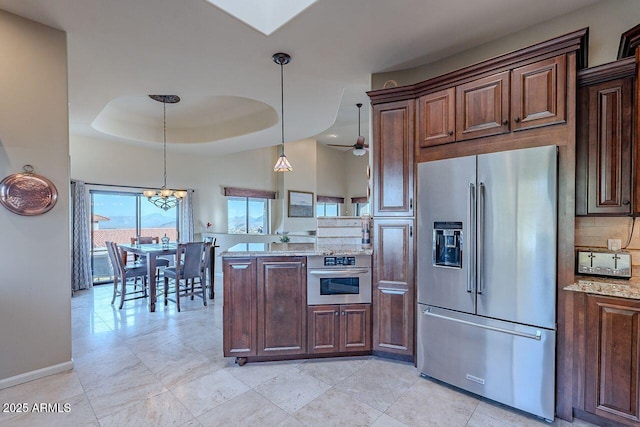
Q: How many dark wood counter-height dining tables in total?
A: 1